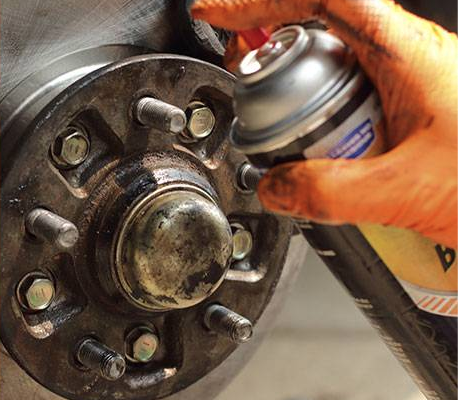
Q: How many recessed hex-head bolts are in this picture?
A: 5